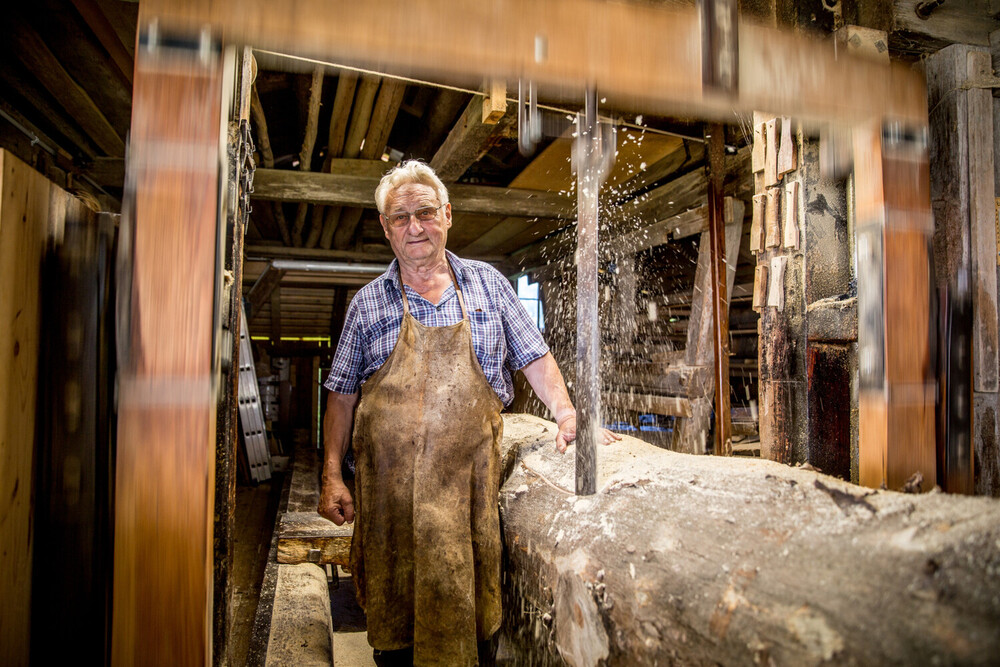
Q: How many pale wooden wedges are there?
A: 8